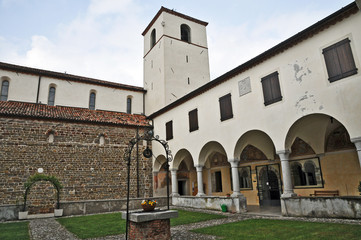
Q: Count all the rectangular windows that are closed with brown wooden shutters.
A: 5